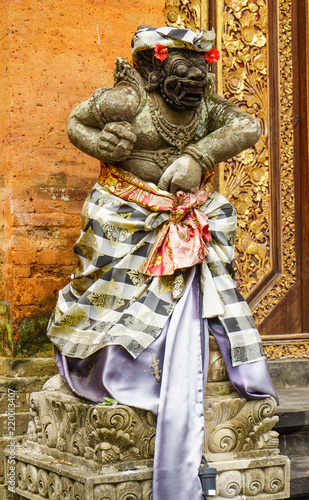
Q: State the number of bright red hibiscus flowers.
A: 2